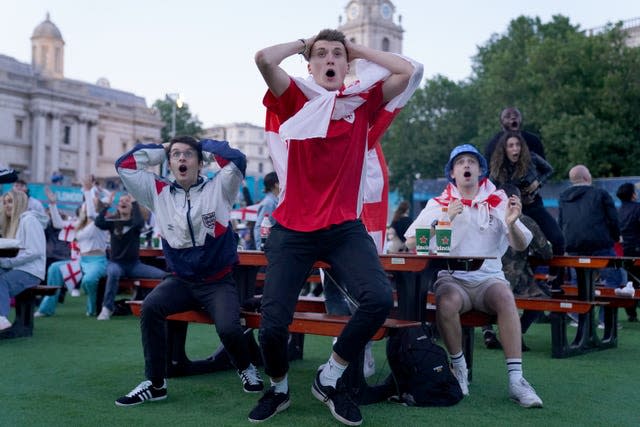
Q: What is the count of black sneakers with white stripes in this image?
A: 2